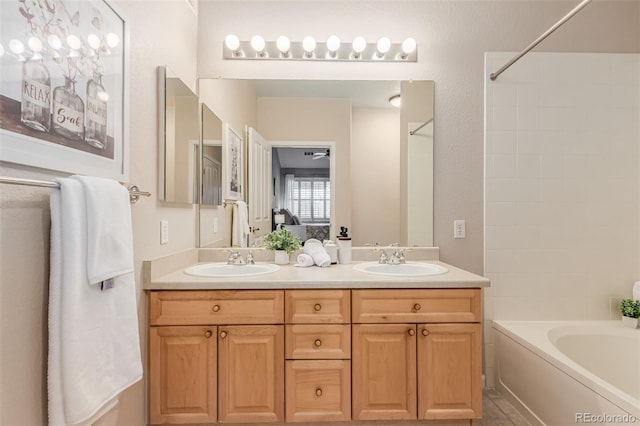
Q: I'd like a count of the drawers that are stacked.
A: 3